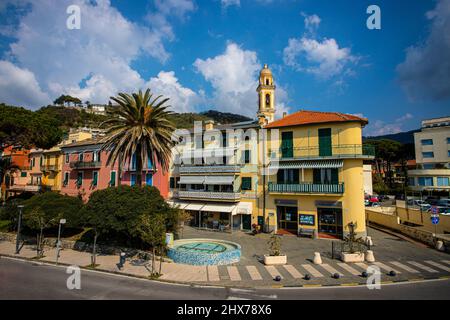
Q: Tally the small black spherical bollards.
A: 5